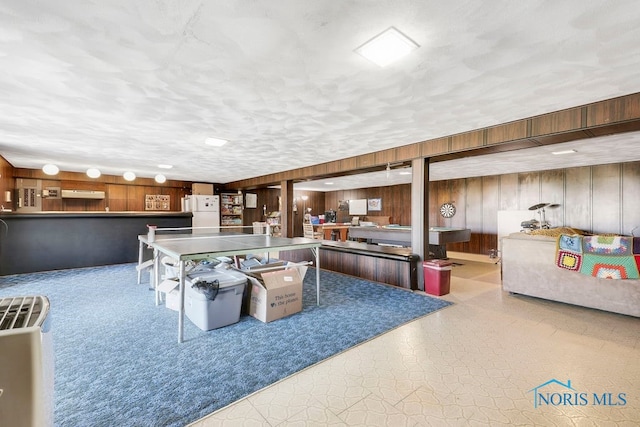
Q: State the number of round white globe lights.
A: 4